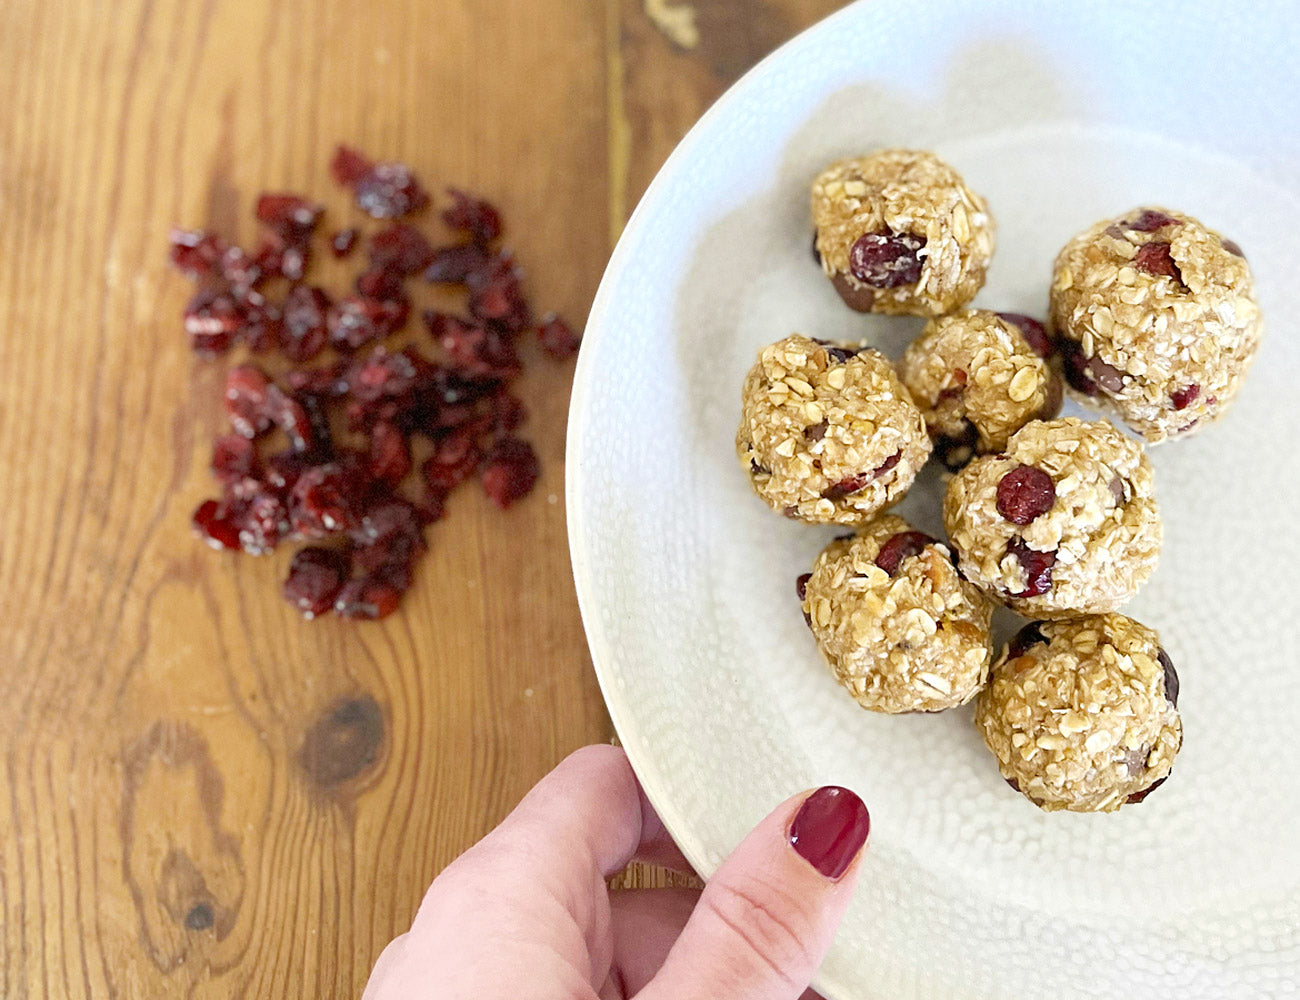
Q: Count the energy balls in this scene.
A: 7